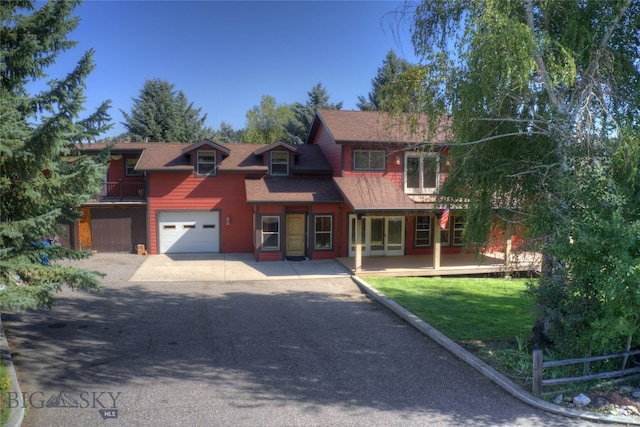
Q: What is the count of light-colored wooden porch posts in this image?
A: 3